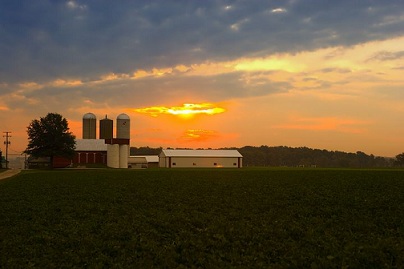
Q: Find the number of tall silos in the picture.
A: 3